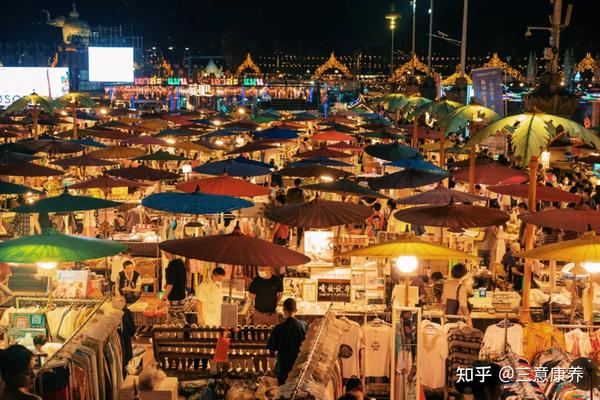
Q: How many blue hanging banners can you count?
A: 1